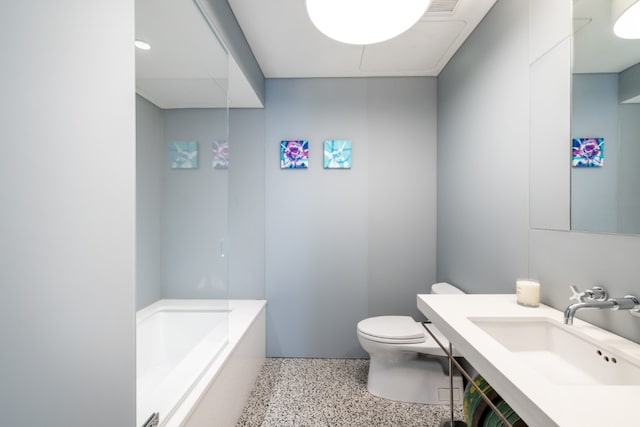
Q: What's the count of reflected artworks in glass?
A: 2